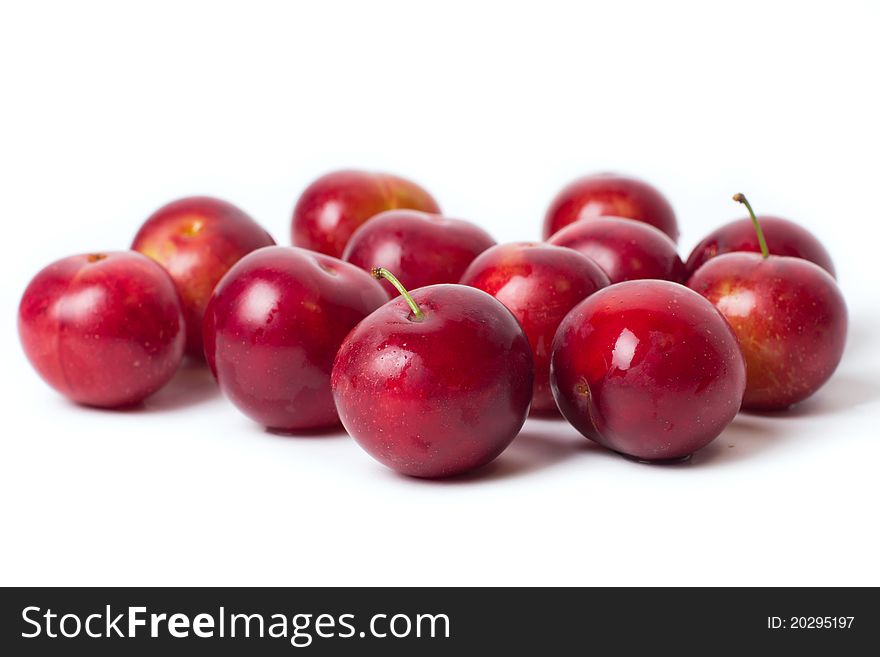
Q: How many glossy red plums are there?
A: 12